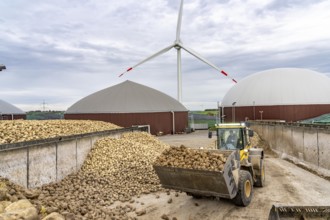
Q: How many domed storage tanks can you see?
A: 3